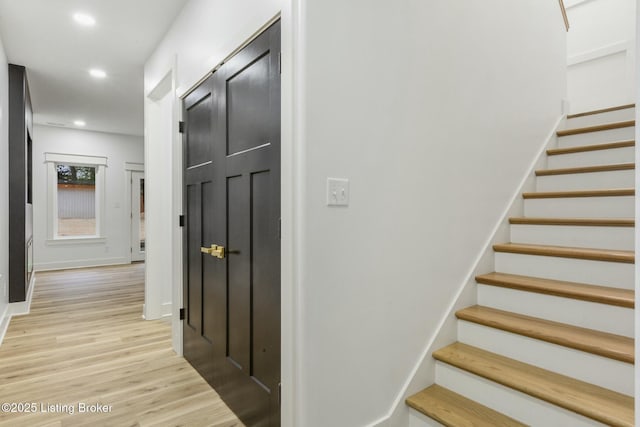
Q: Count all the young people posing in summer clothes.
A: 0